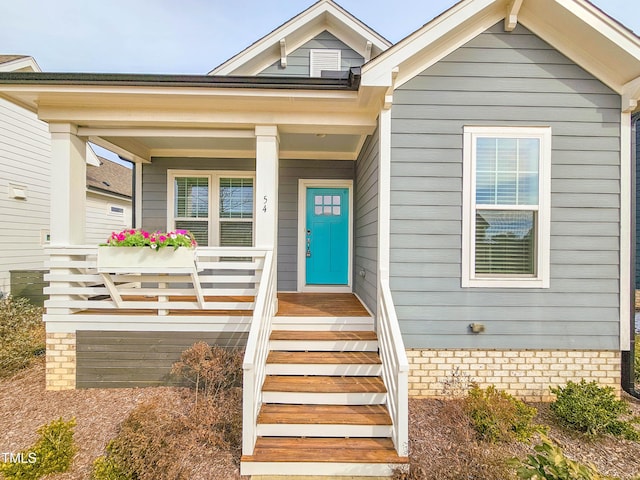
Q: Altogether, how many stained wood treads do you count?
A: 5